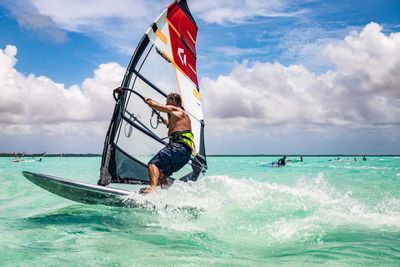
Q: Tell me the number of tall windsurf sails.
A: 1